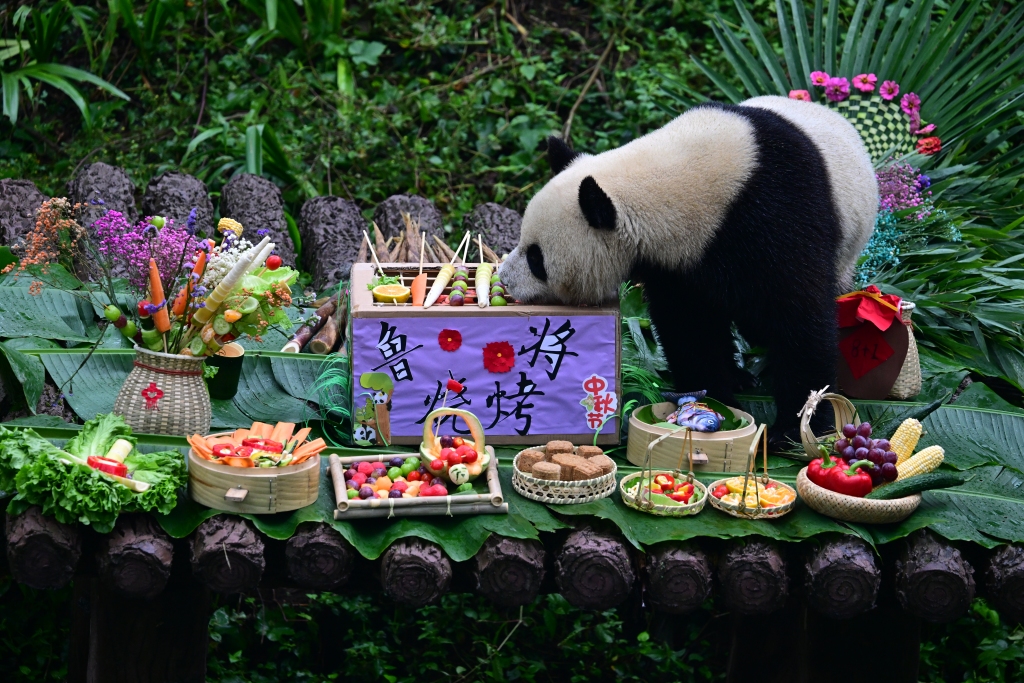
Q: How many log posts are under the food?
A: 12